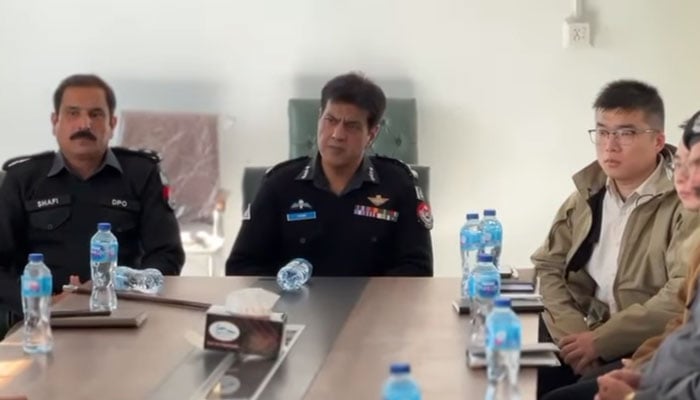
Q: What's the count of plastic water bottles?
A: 9